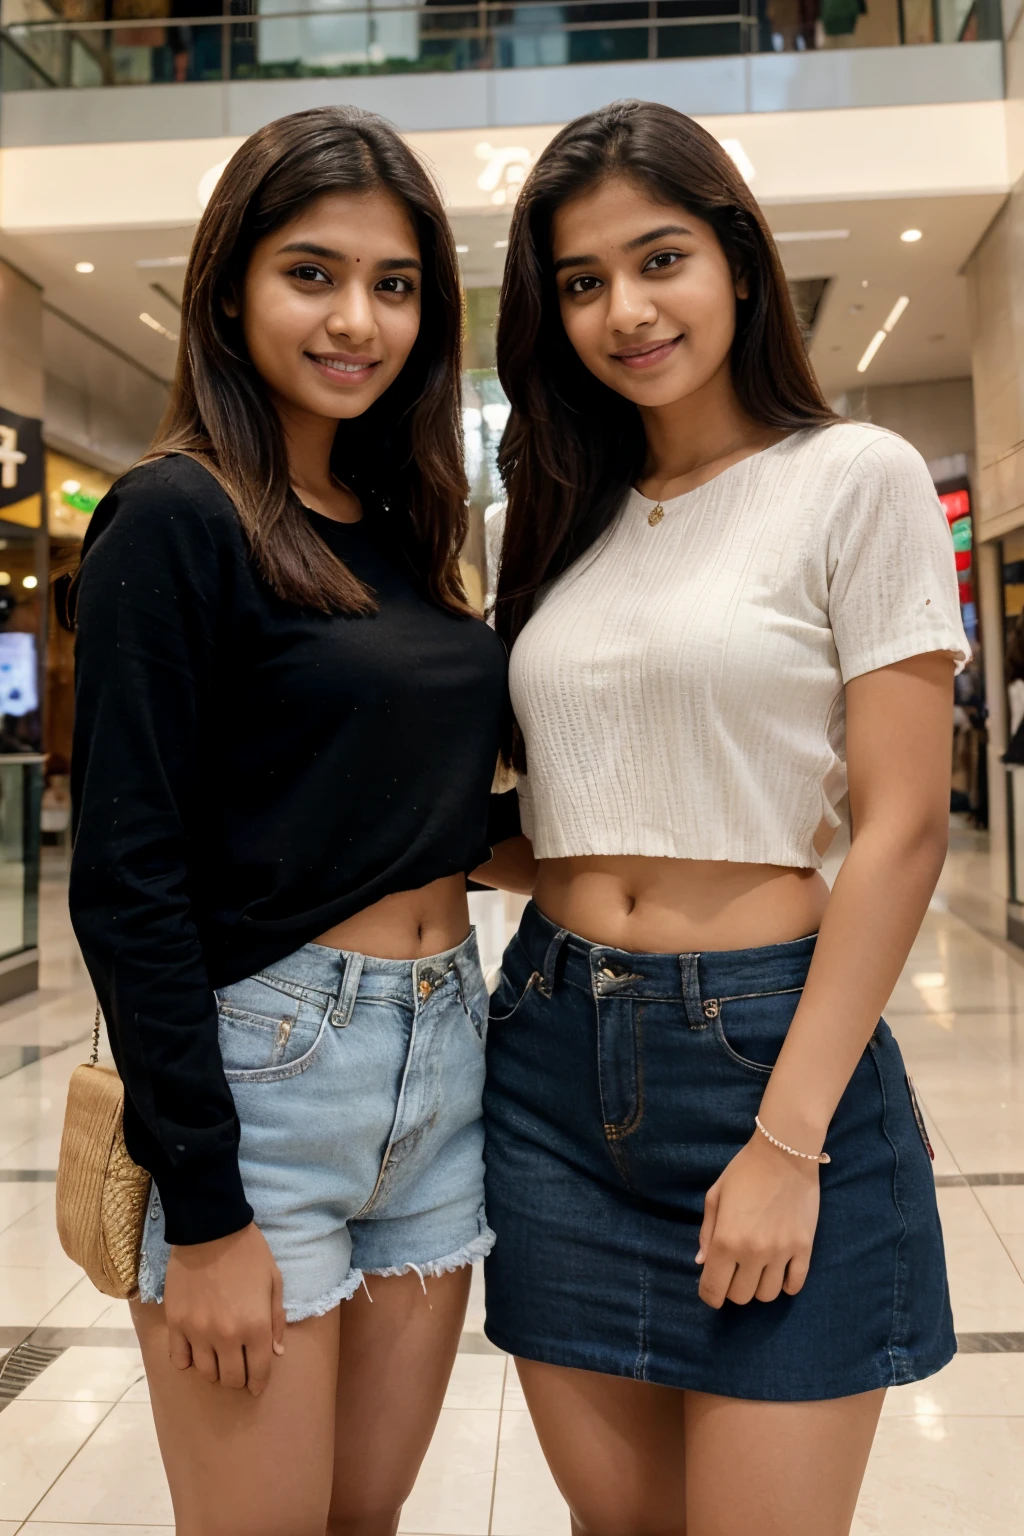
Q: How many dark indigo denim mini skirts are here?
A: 1